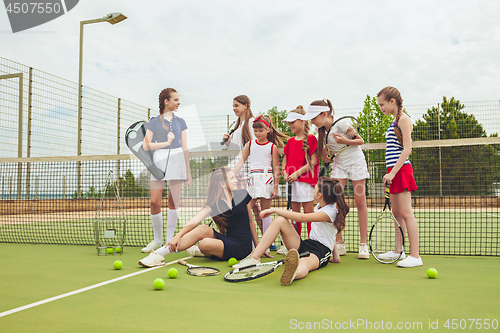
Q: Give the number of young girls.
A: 8